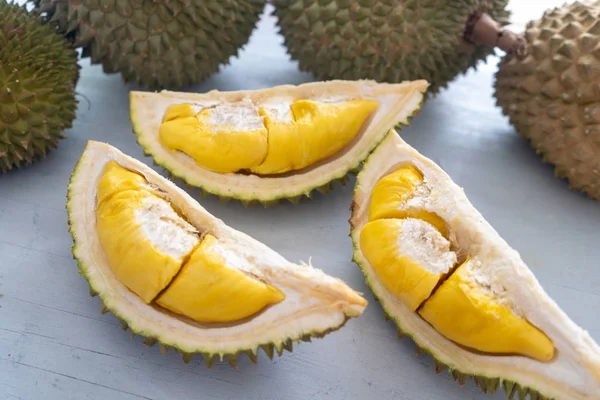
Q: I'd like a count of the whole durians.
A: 4